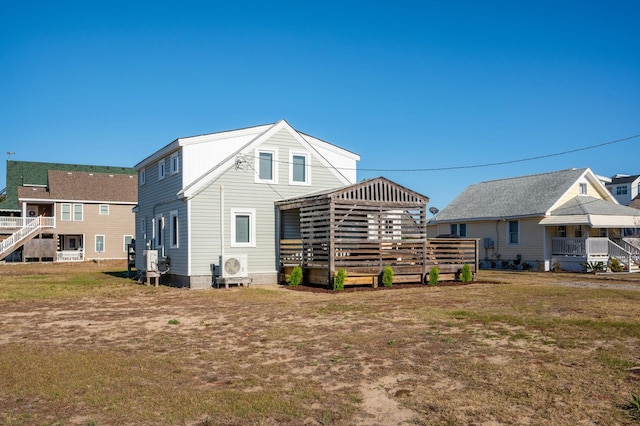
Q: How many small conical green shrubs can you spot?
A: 5